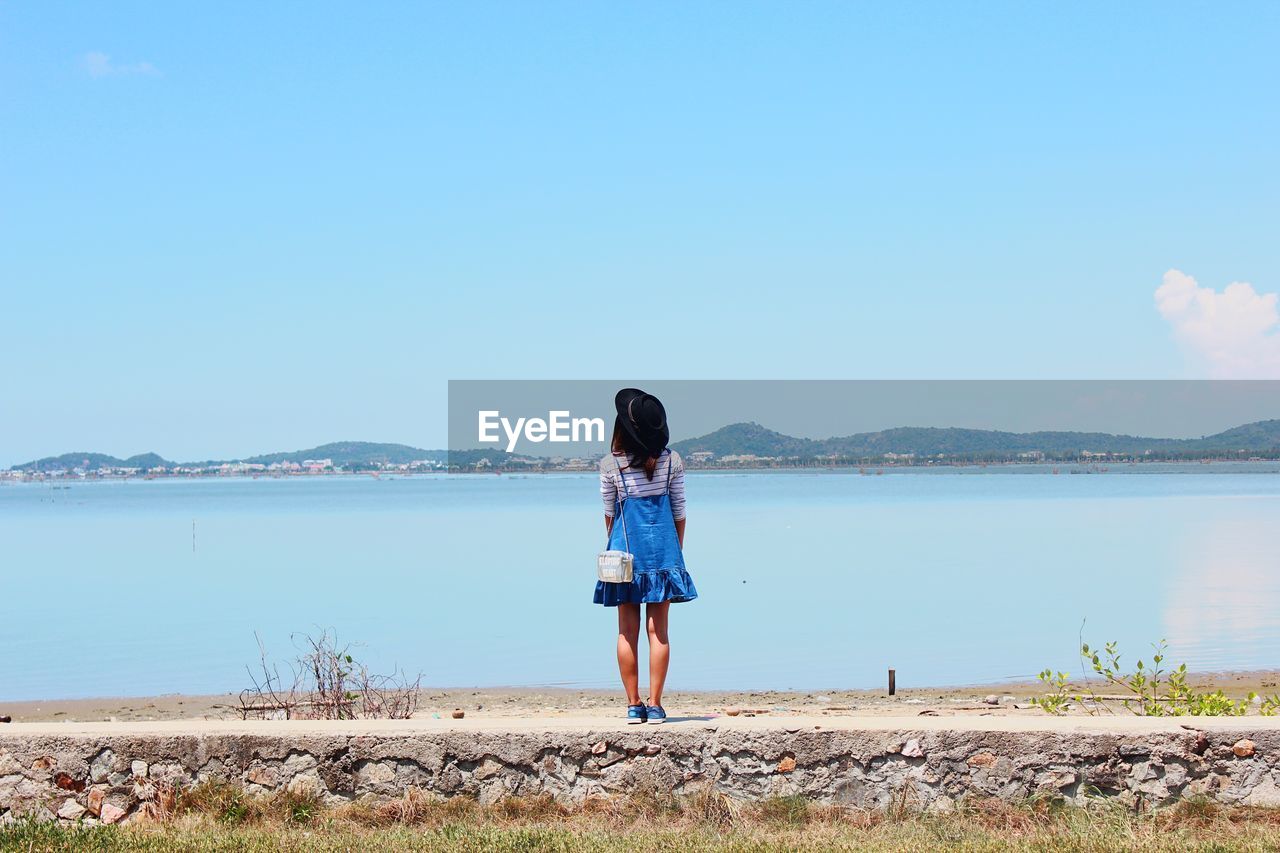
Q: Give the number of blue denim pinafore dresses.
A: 1